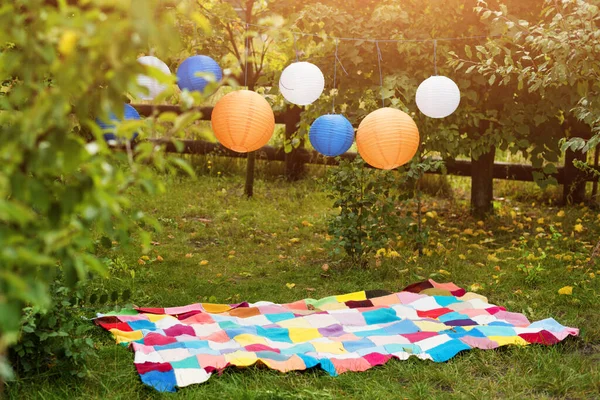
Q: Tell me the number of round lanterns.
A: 8